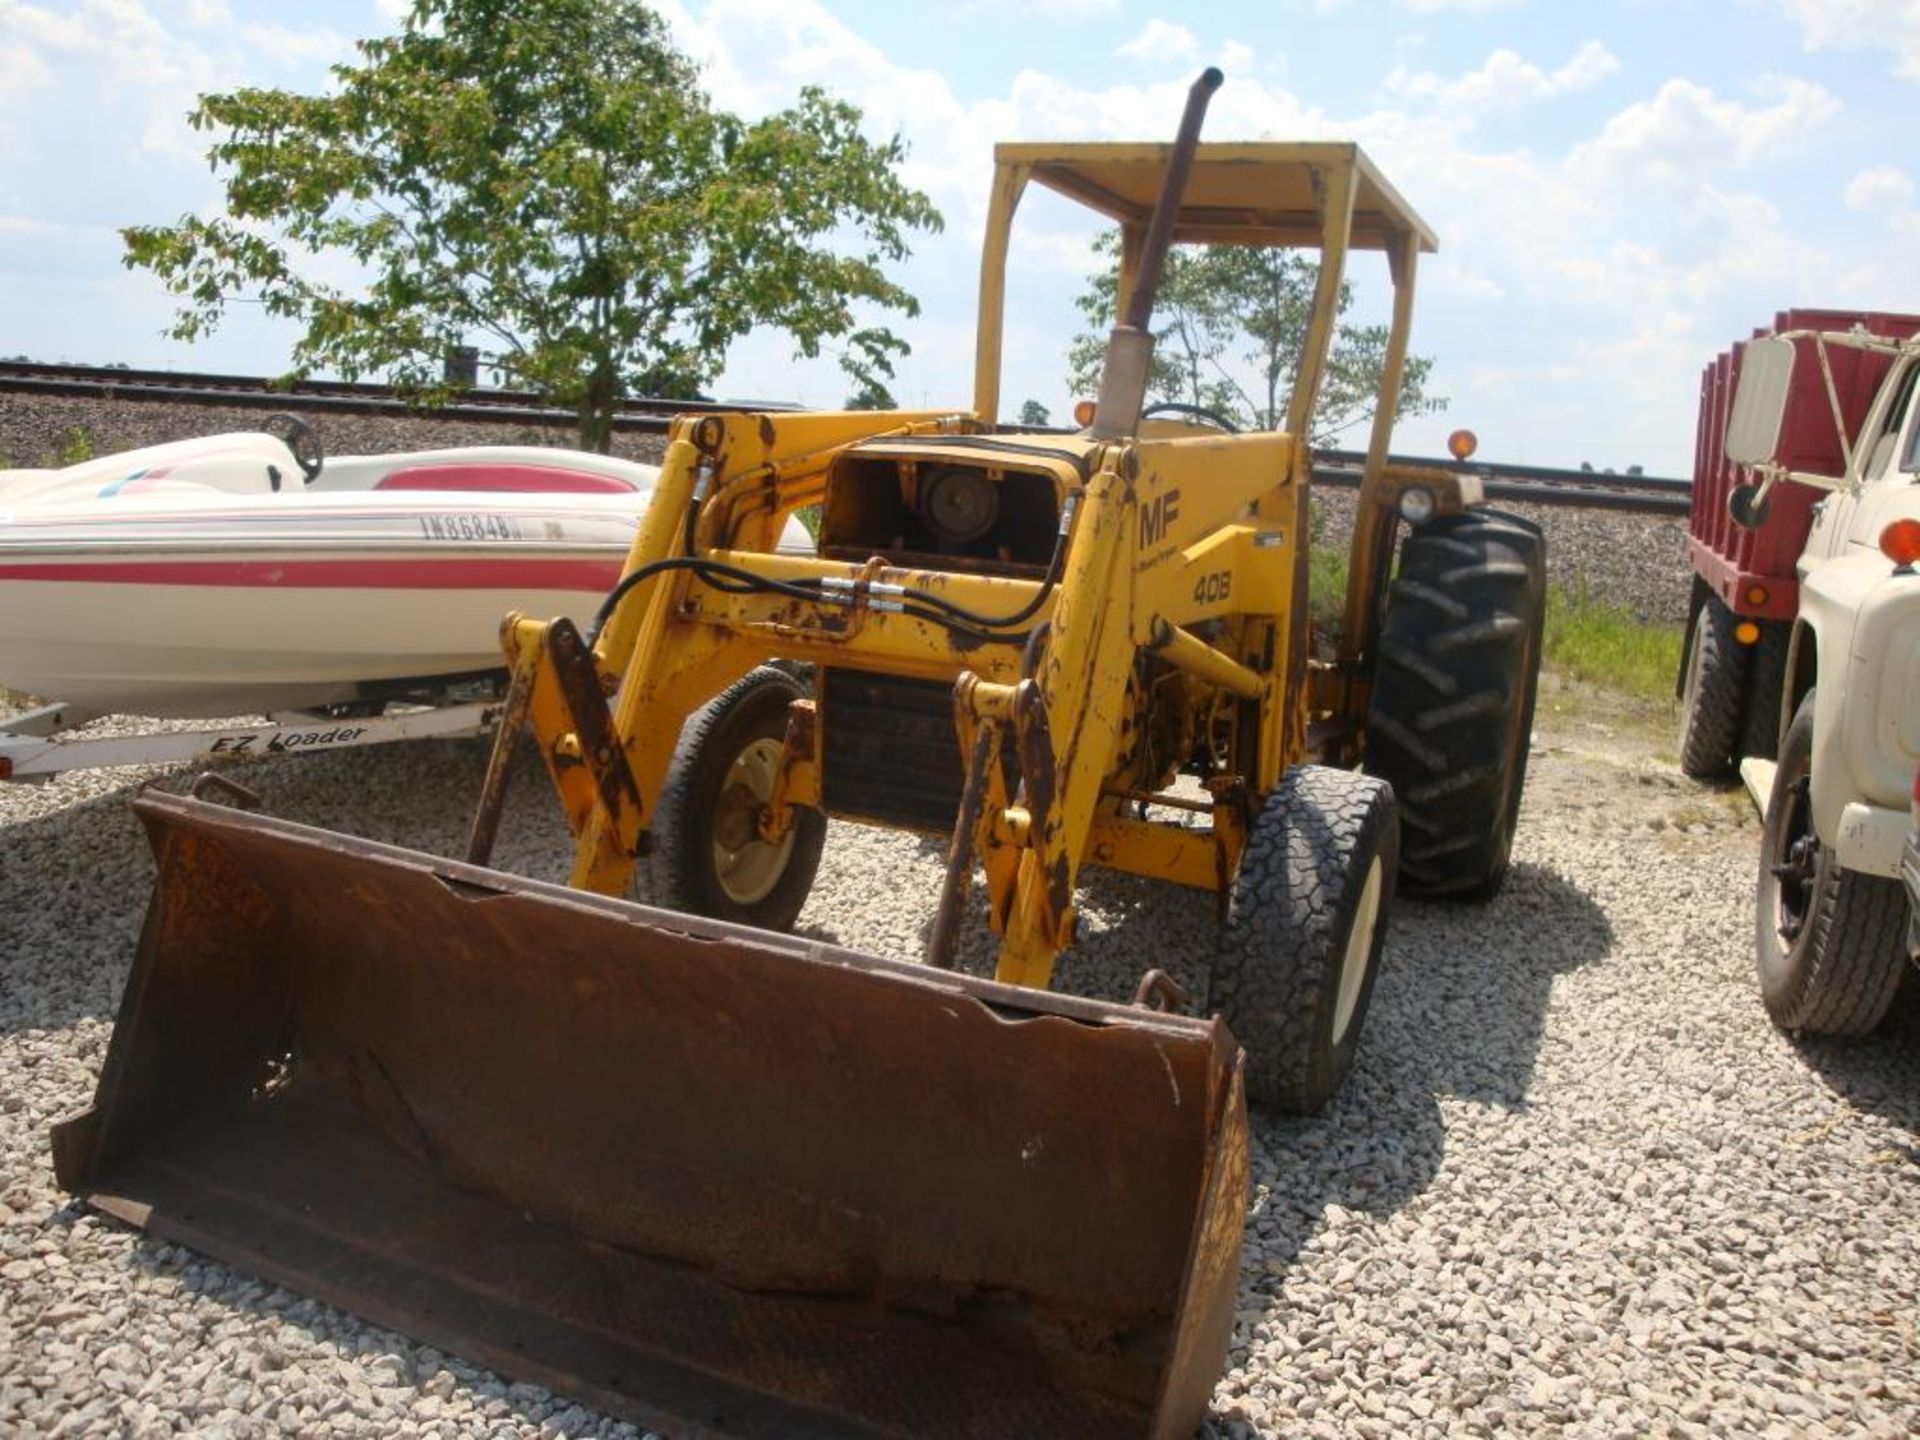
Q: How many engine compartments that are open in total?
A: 1